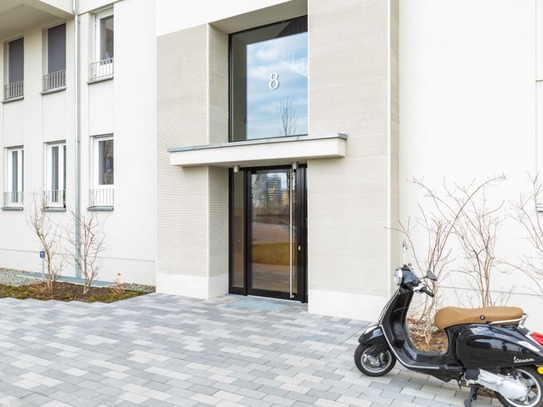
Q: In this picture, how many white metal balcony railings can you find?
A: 6